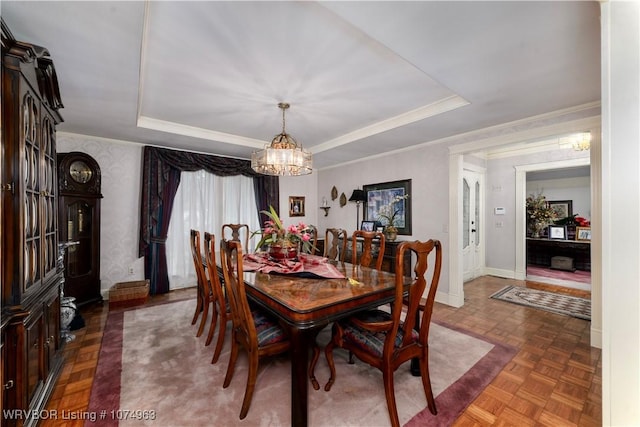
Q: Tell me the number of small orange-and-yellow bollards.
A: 0